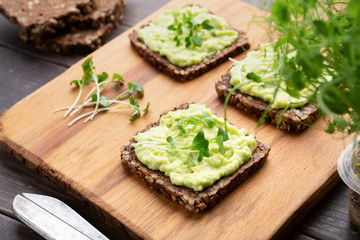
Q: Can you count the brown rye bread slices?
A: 6